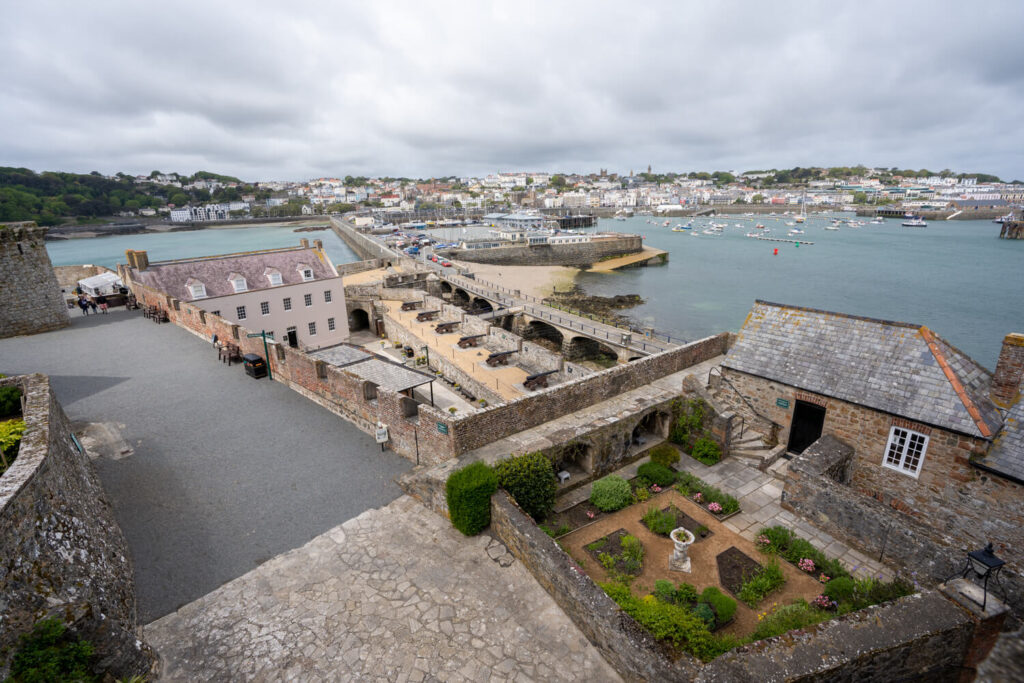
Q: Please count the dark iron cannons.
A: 6